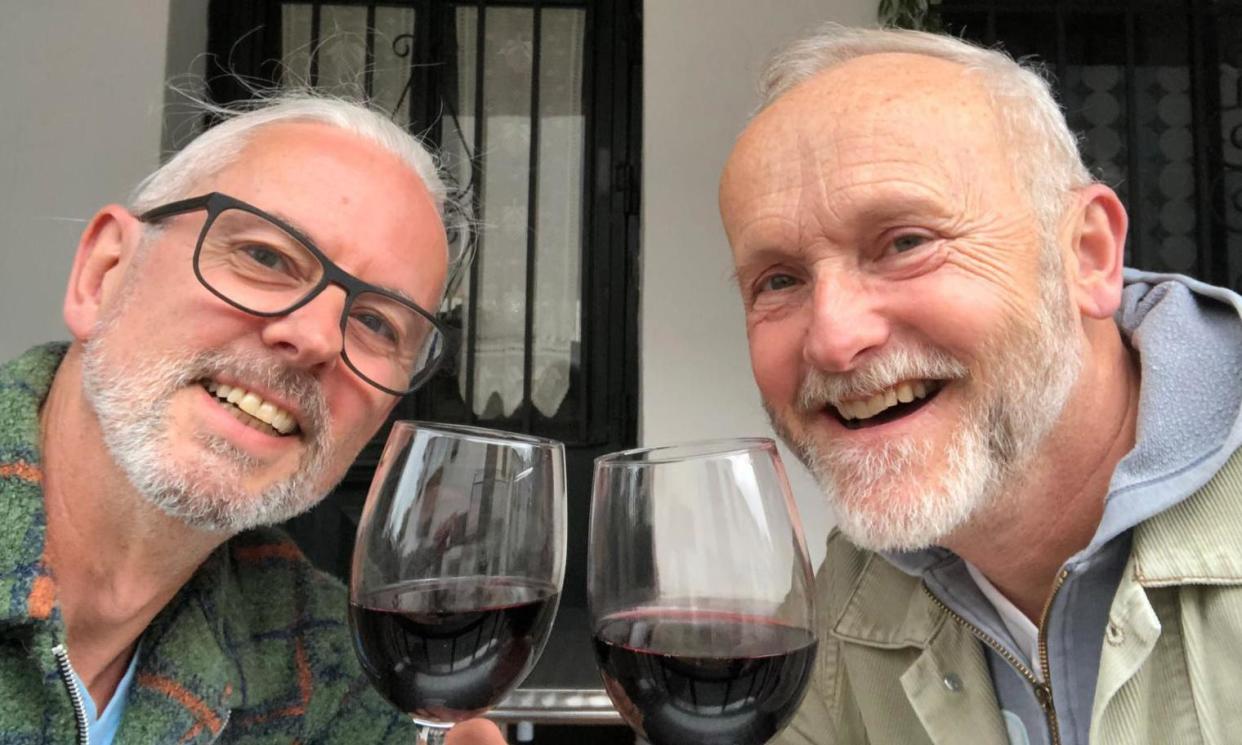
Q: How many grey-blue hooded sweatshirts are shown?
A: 1